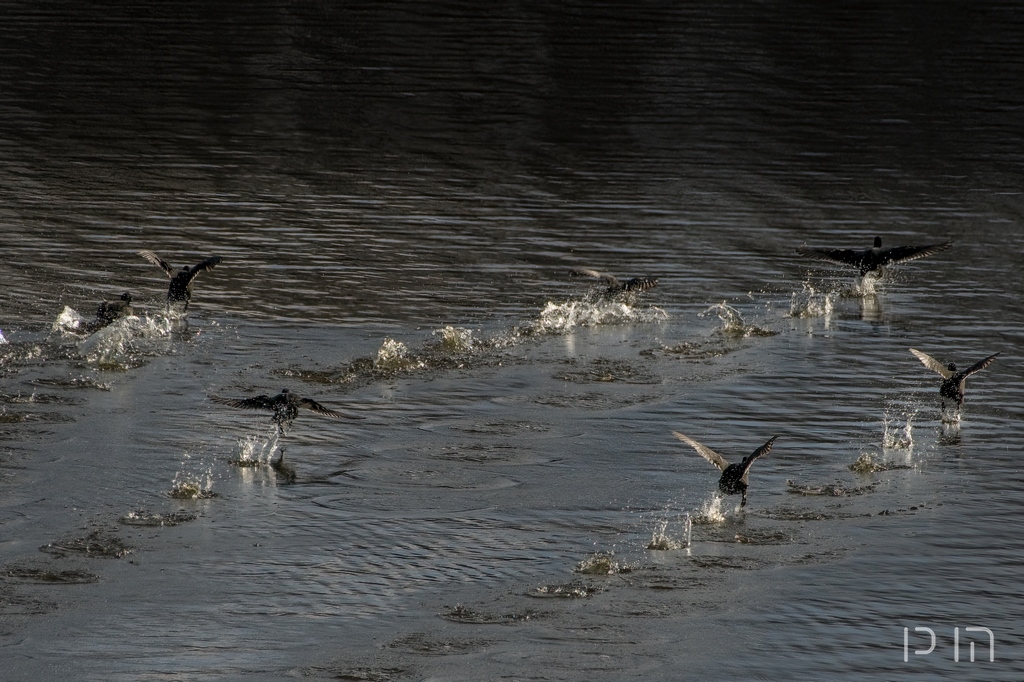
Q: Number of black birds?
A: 7